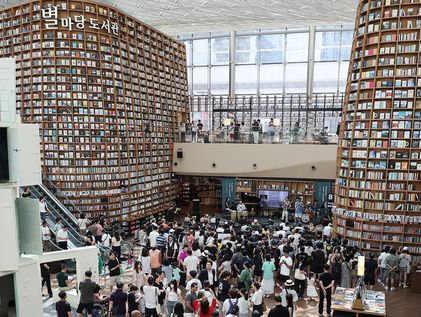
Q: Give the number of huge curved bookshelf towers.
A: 2